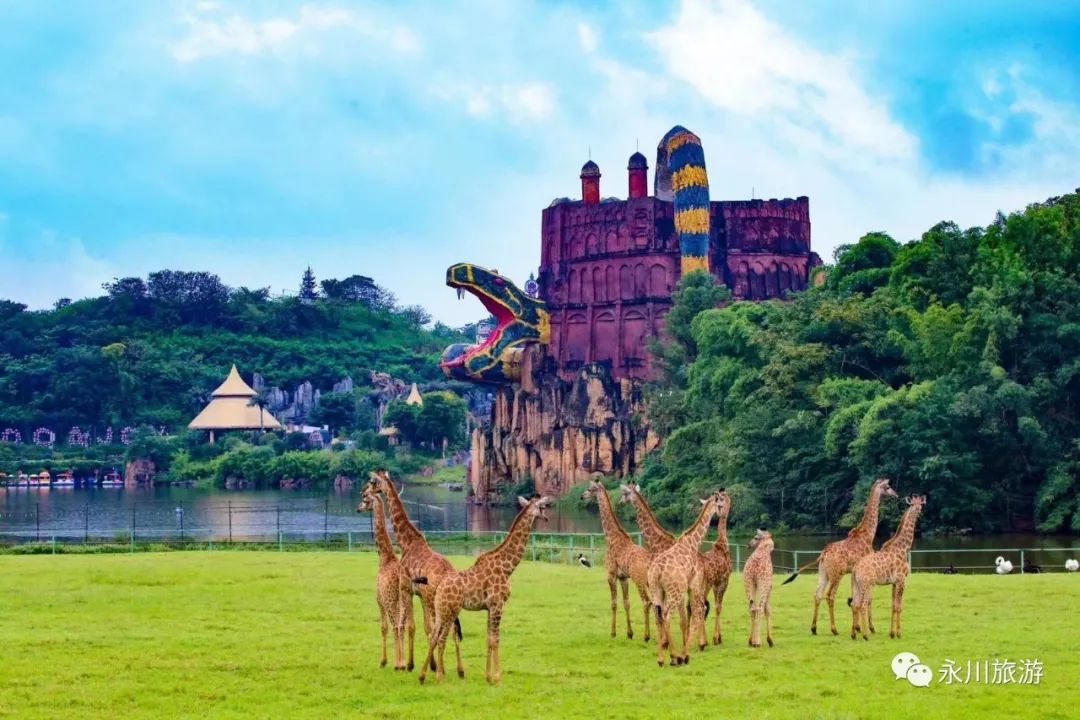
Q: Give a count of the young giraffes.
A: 1